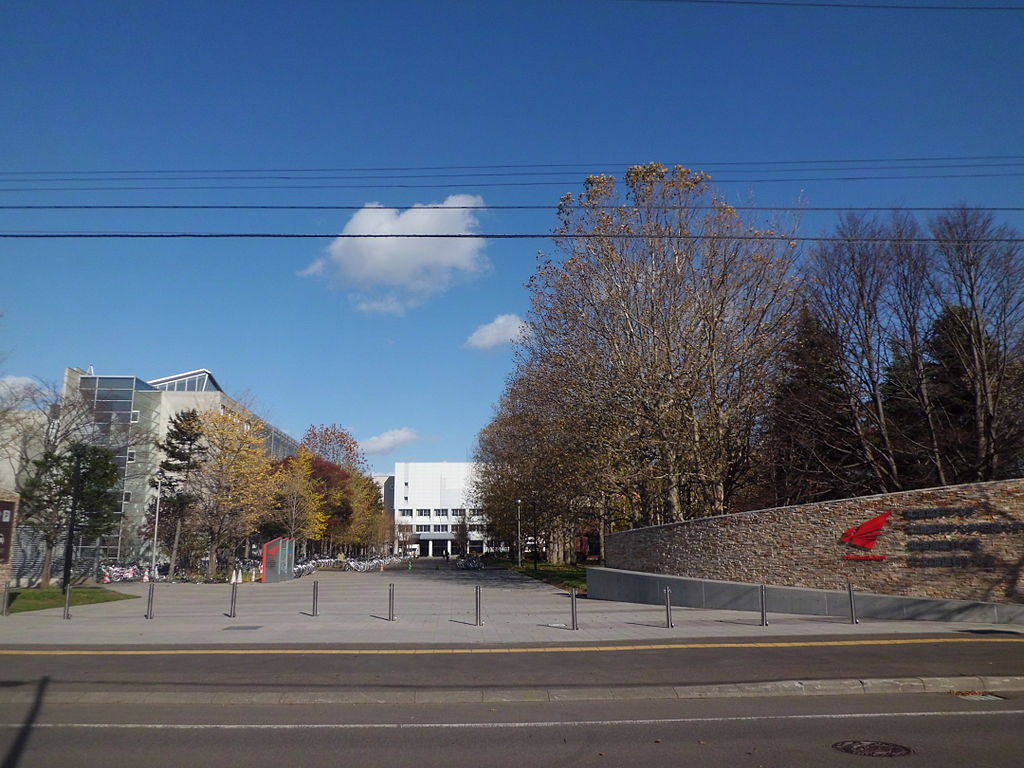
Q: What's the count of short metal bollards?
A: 11